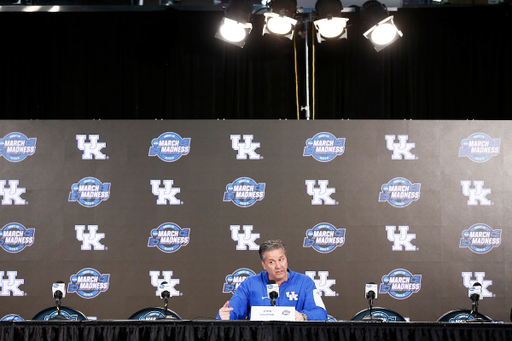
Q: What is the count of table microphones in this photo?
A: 5